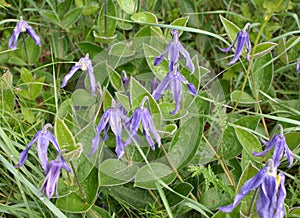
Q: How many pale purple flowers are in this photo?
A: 11